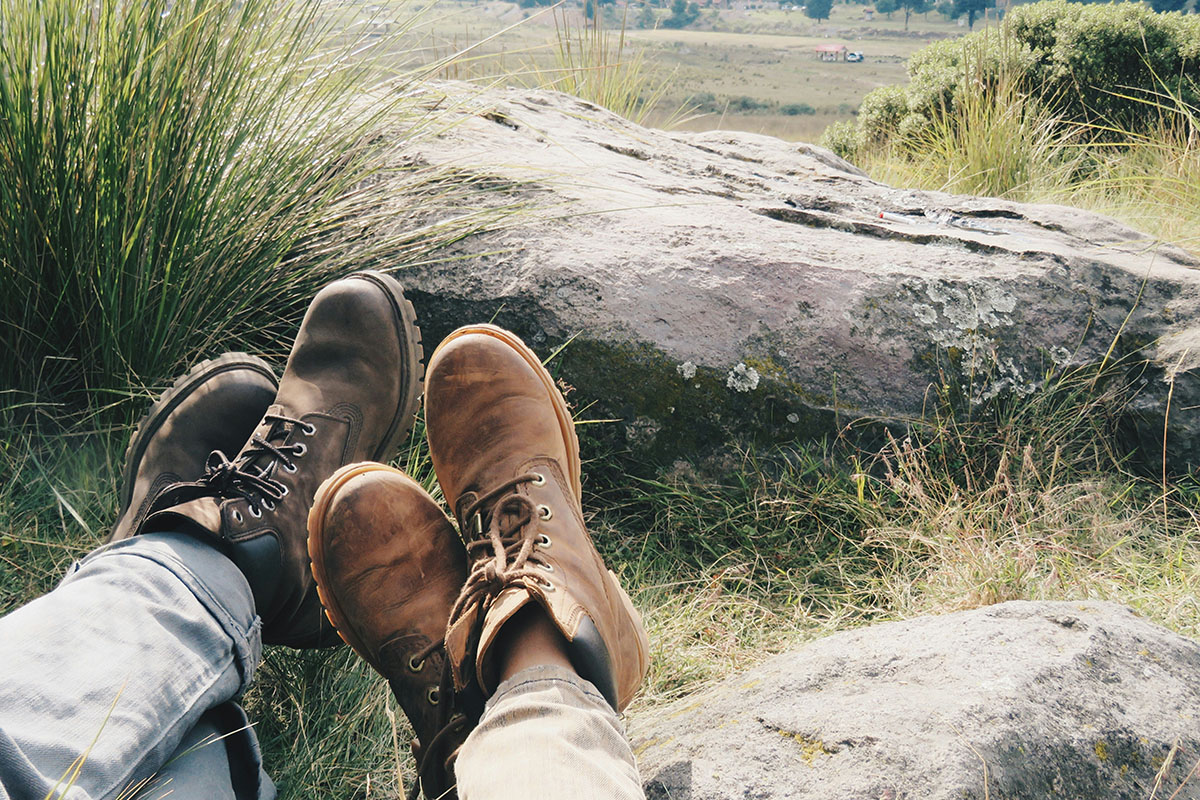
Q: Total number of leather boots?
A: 4